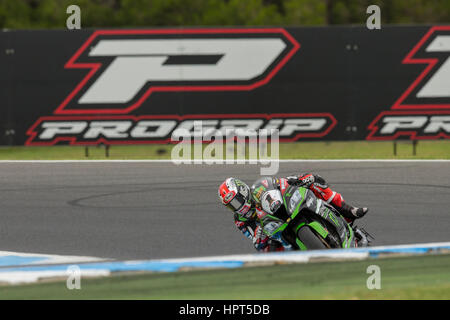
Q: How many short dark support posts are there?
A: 4